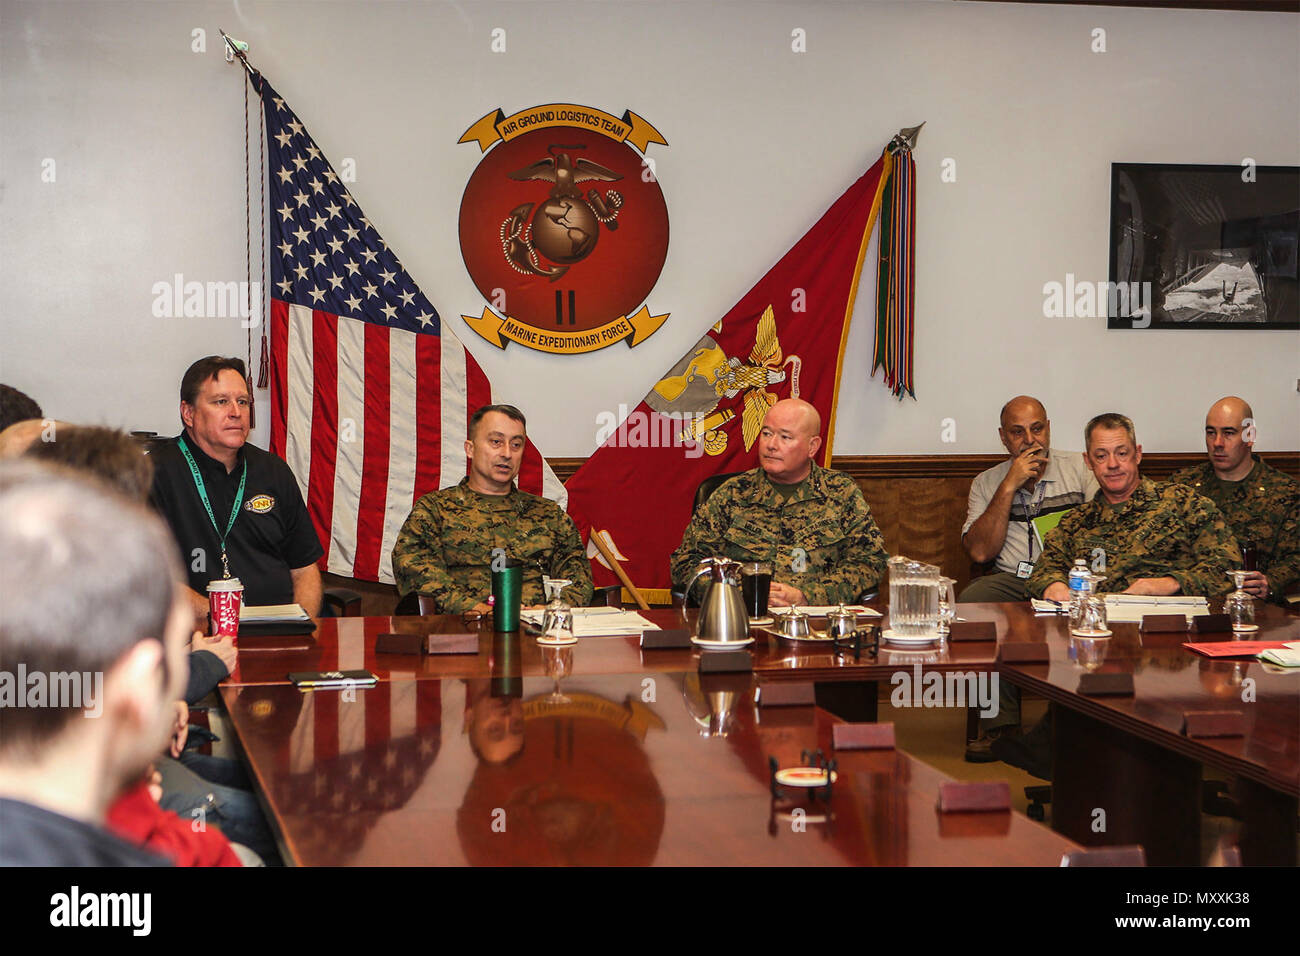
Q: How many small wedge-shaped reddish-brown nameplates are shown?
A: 14